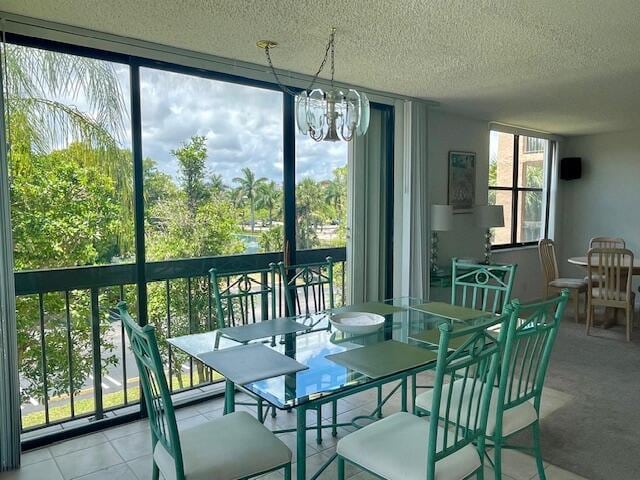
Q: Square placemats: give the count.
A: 6